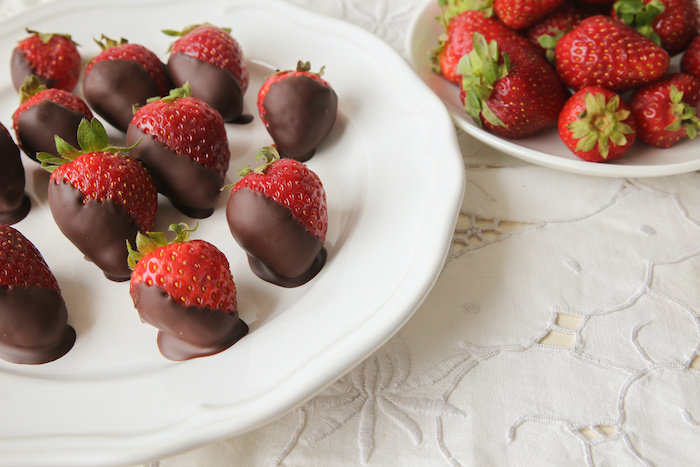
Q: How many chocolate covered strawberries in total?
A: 11